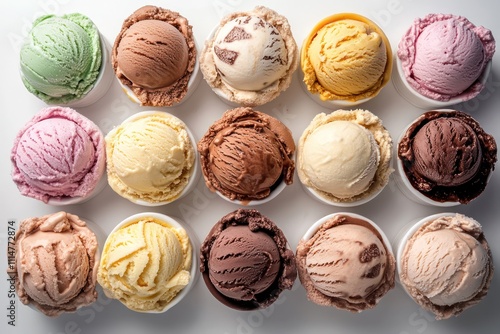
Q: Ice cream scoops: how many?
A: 15